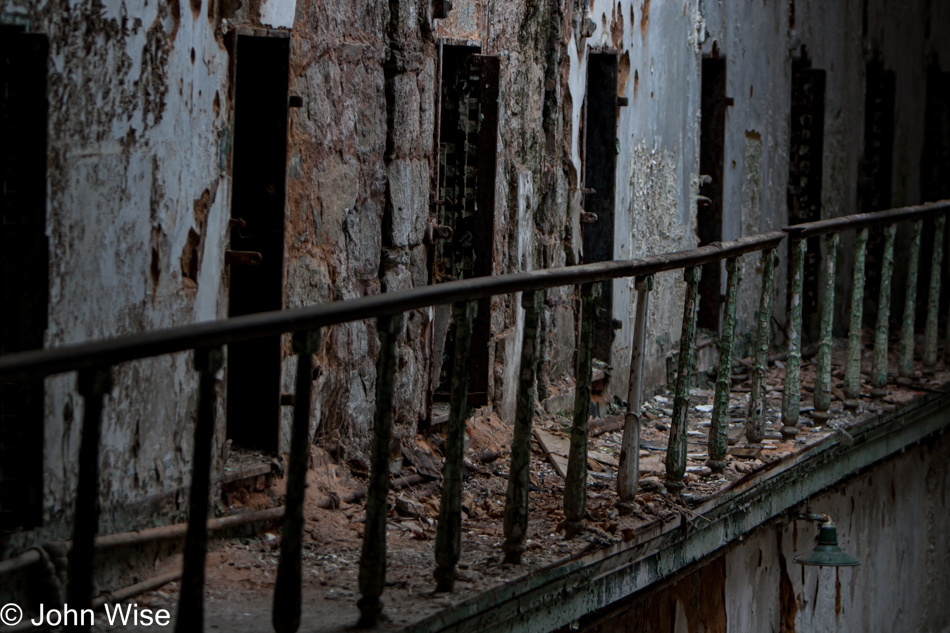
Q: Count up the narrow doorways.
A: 8